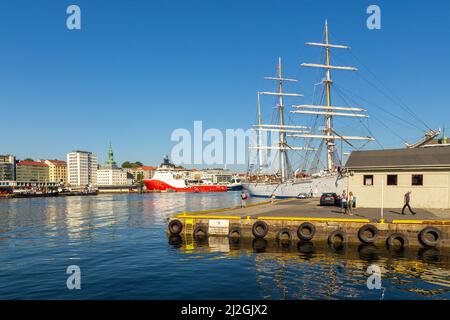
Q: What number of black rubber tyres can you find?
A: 10